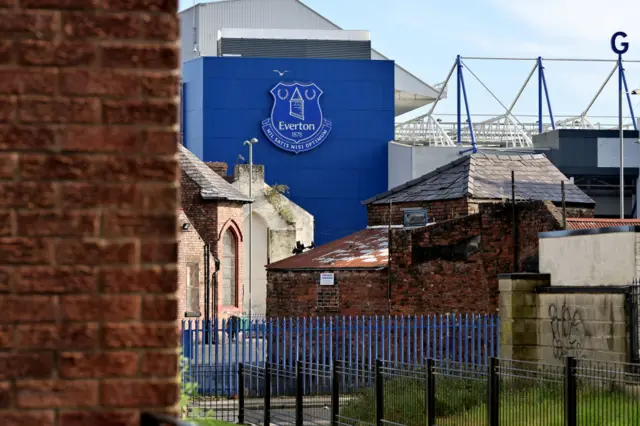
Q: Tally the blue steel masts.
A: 3